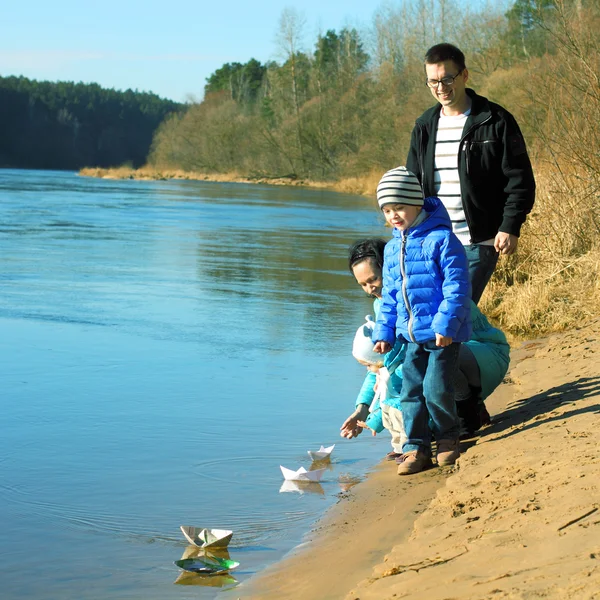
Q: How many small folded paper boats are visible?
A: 4